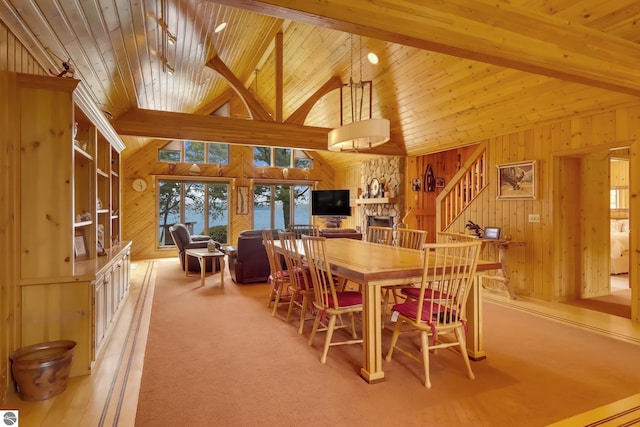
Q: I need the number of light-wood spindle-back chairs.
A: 8